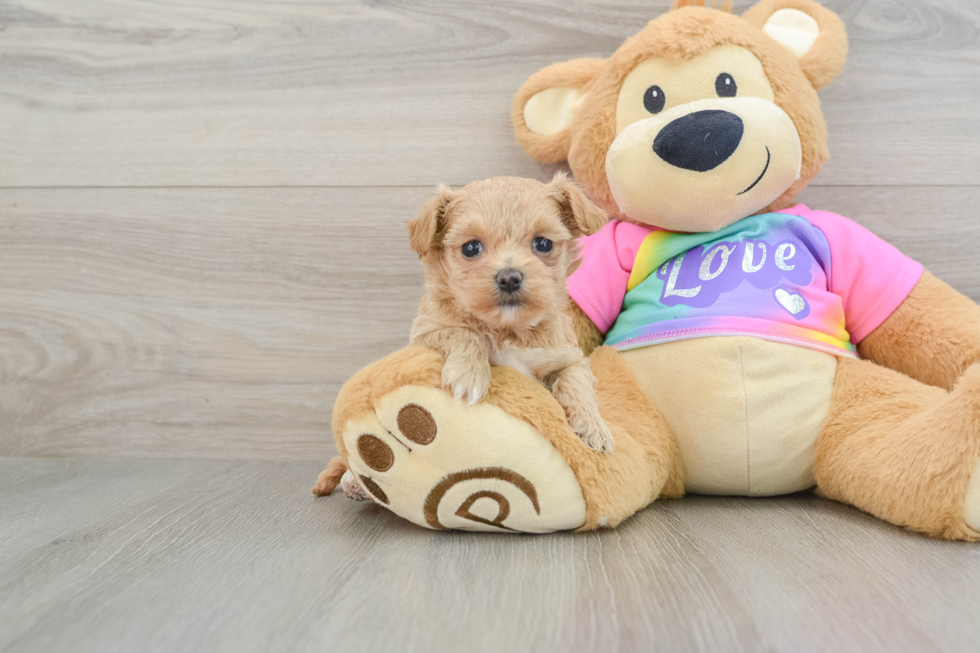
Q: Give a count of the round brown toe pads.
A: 3